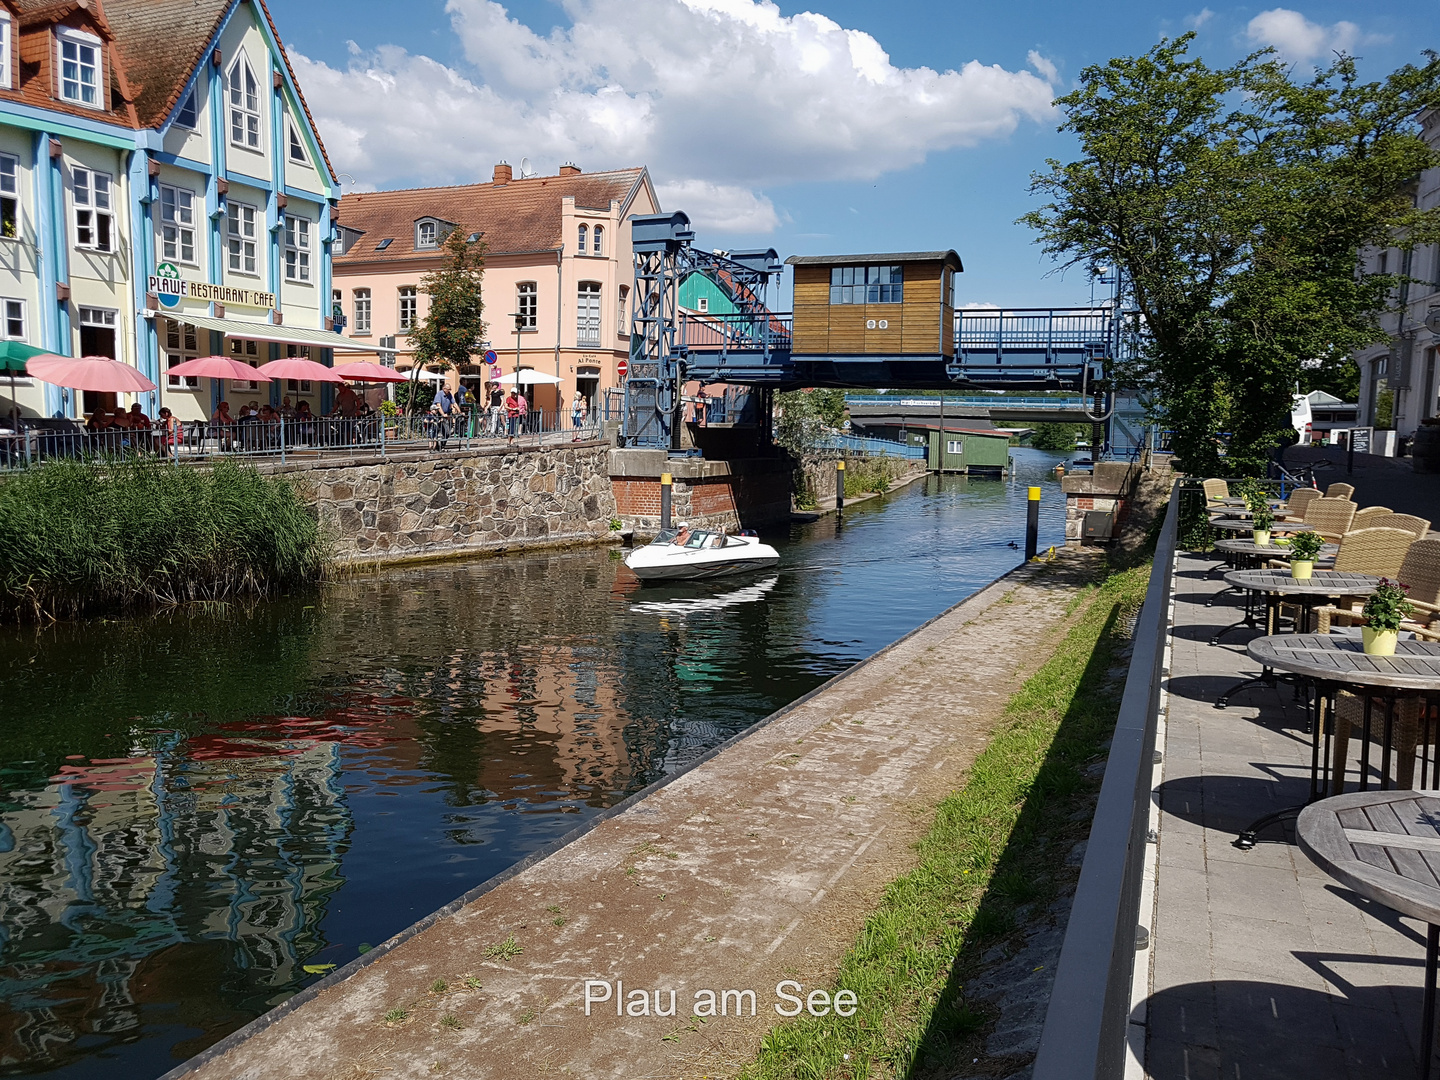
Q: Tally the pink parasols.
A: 4